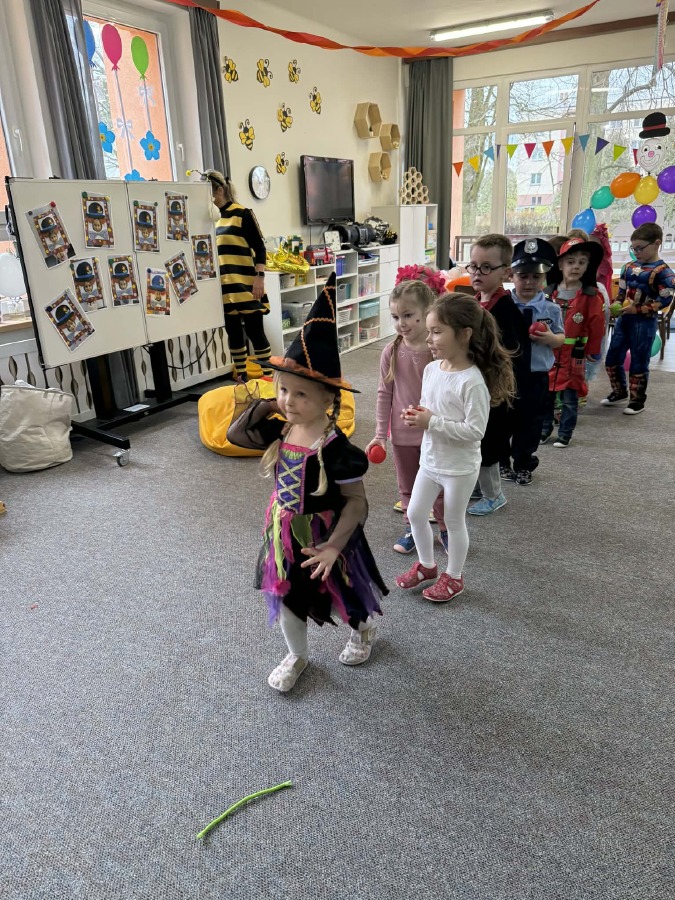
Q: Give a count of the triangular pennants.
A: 12